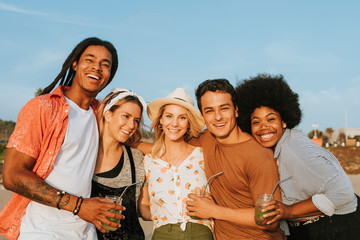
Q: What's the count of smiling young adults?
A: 5